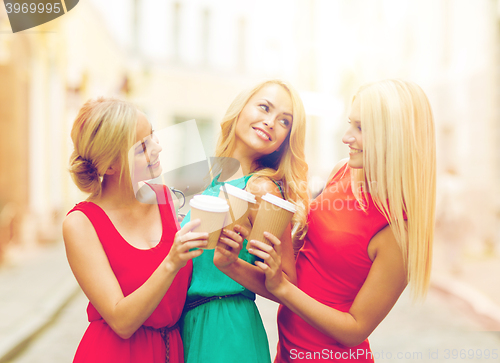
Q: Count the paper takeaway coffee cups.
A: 3